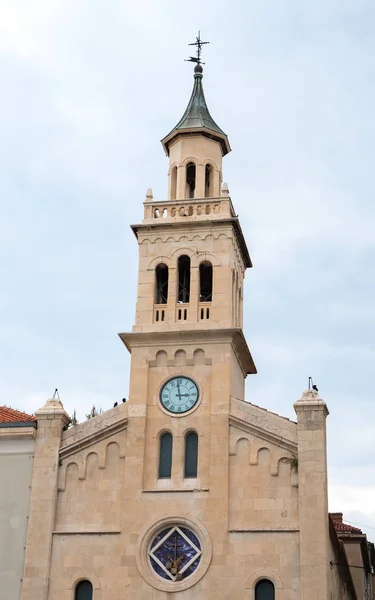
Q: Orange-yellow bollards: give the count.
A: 0